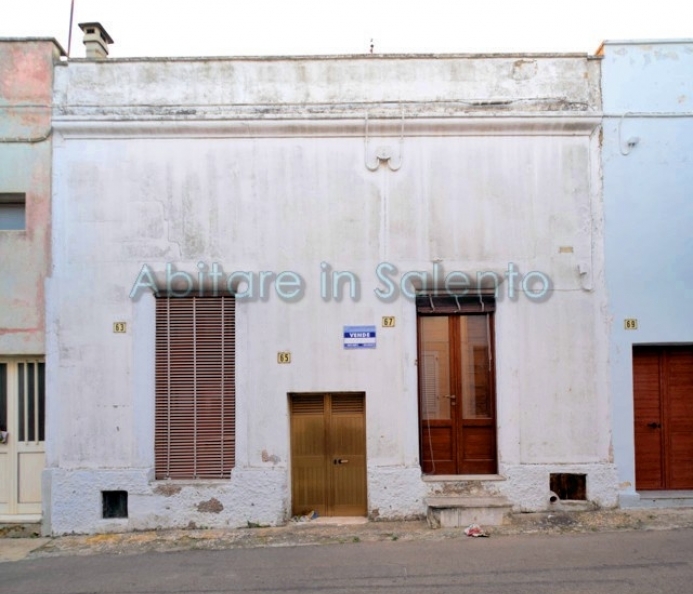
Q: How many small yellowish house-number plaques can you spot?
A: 4